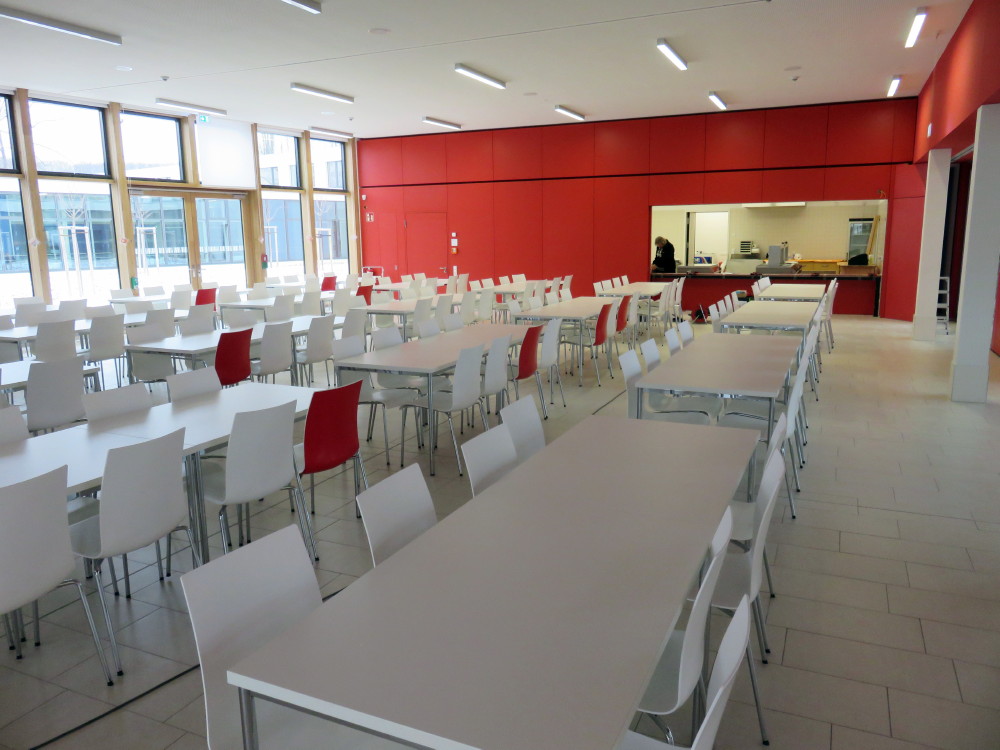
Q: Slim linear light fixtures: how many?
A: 12